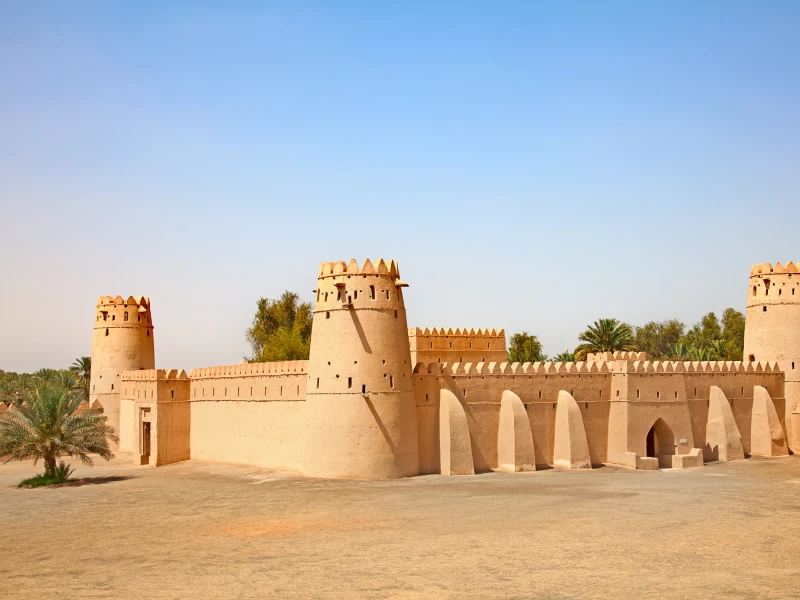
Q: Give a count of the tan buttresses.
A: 5